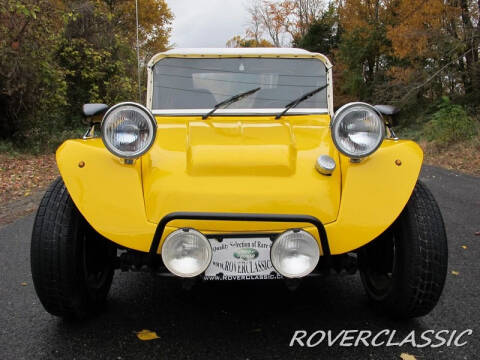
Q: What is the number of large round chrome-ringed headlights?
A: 2